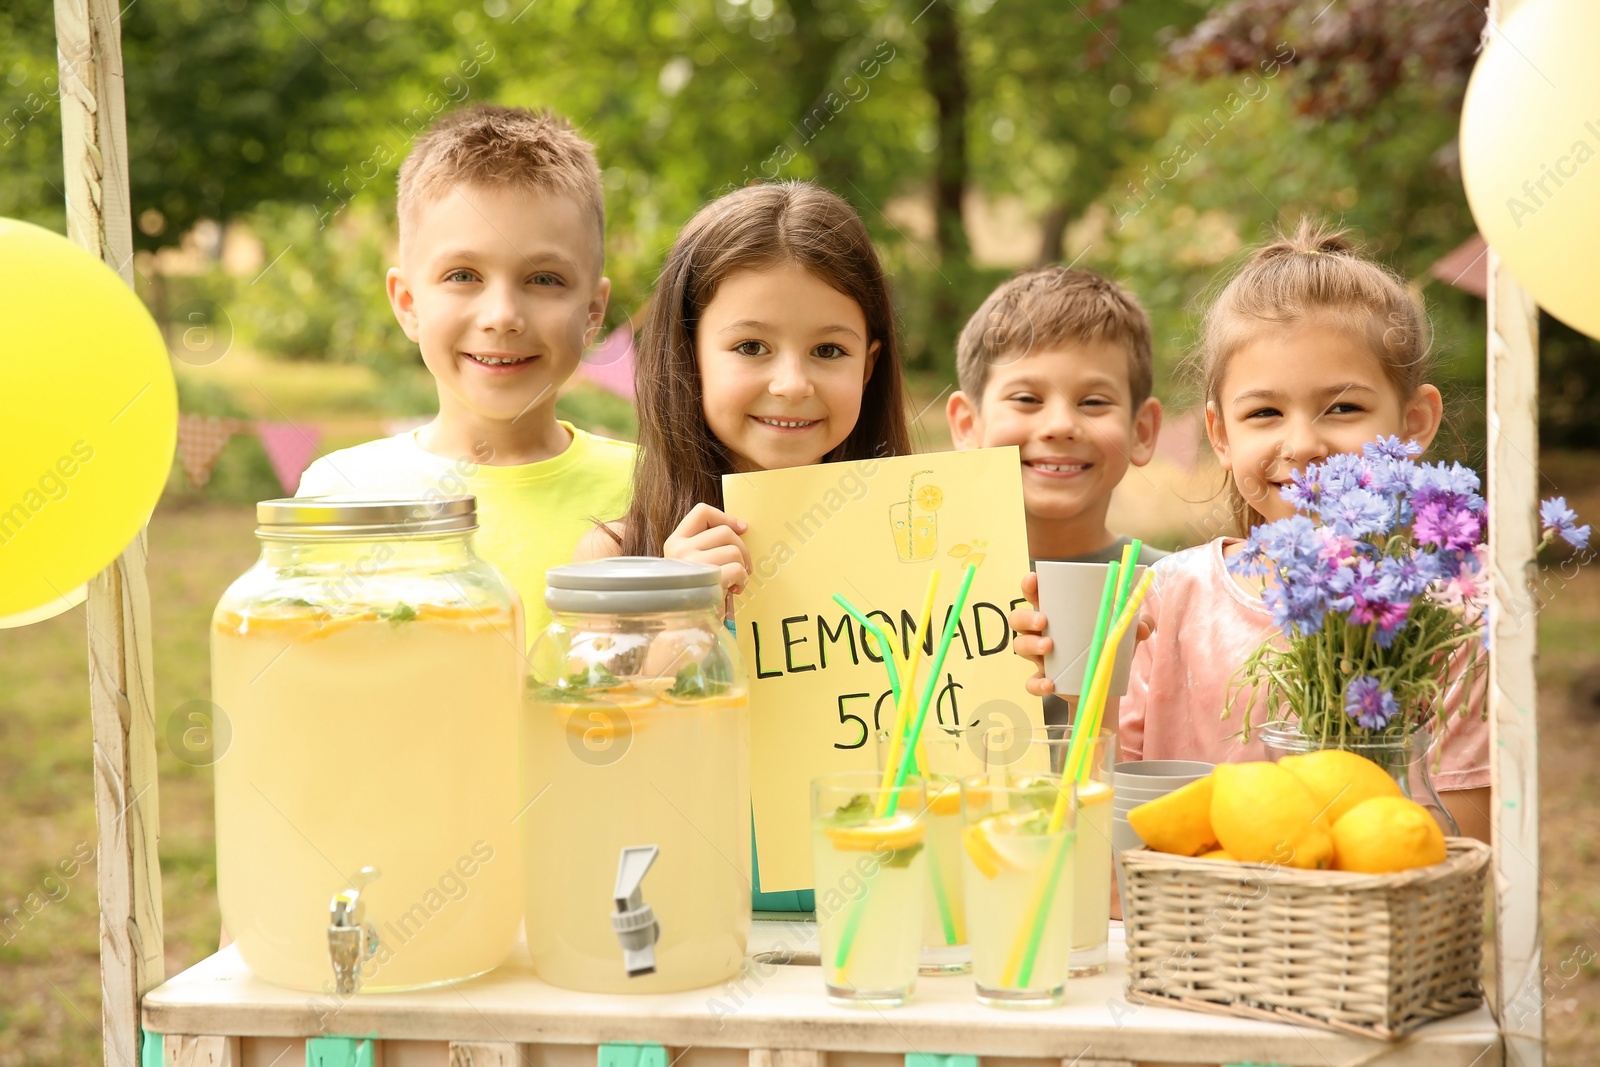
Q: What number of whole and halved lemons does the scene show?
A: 5